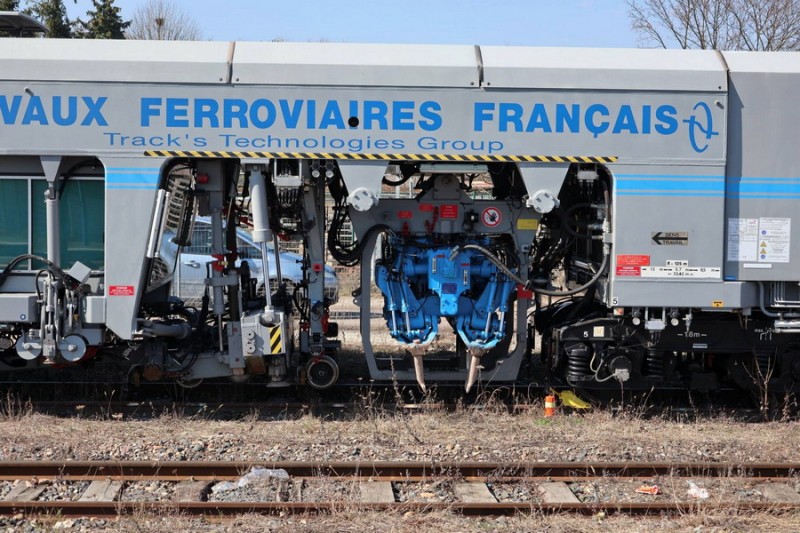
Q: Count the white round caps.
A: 2